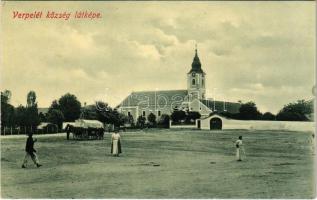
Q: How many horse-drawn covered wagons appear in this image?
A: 1